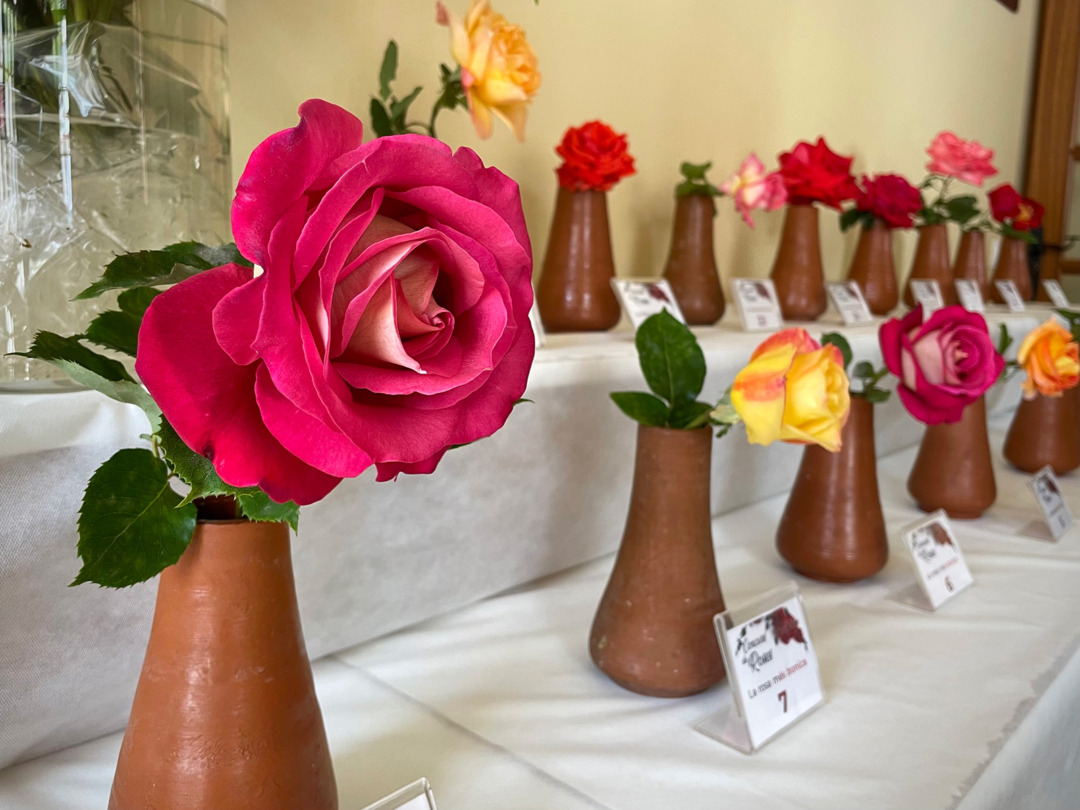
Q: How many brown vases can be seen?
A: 12